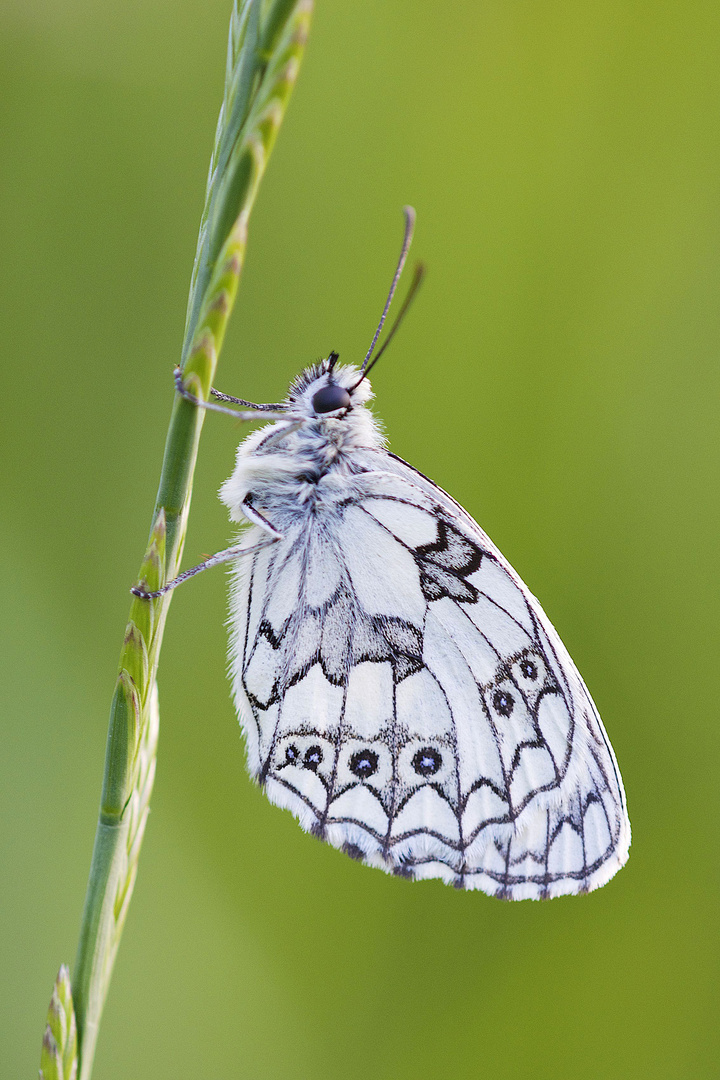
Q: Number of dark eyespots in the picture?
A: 6